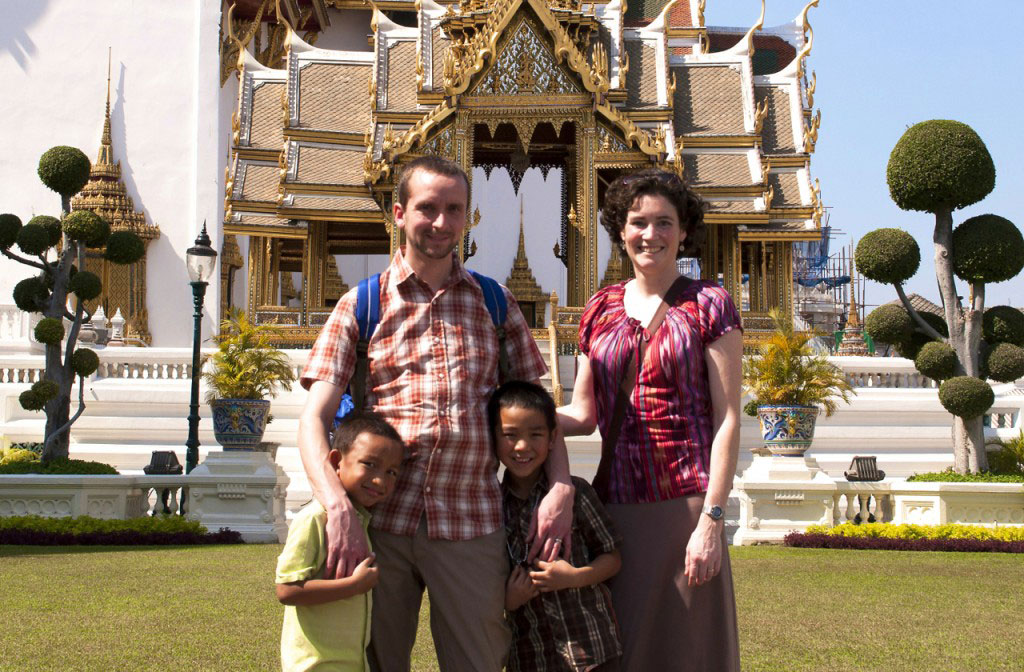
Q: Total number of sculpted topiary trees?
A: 2